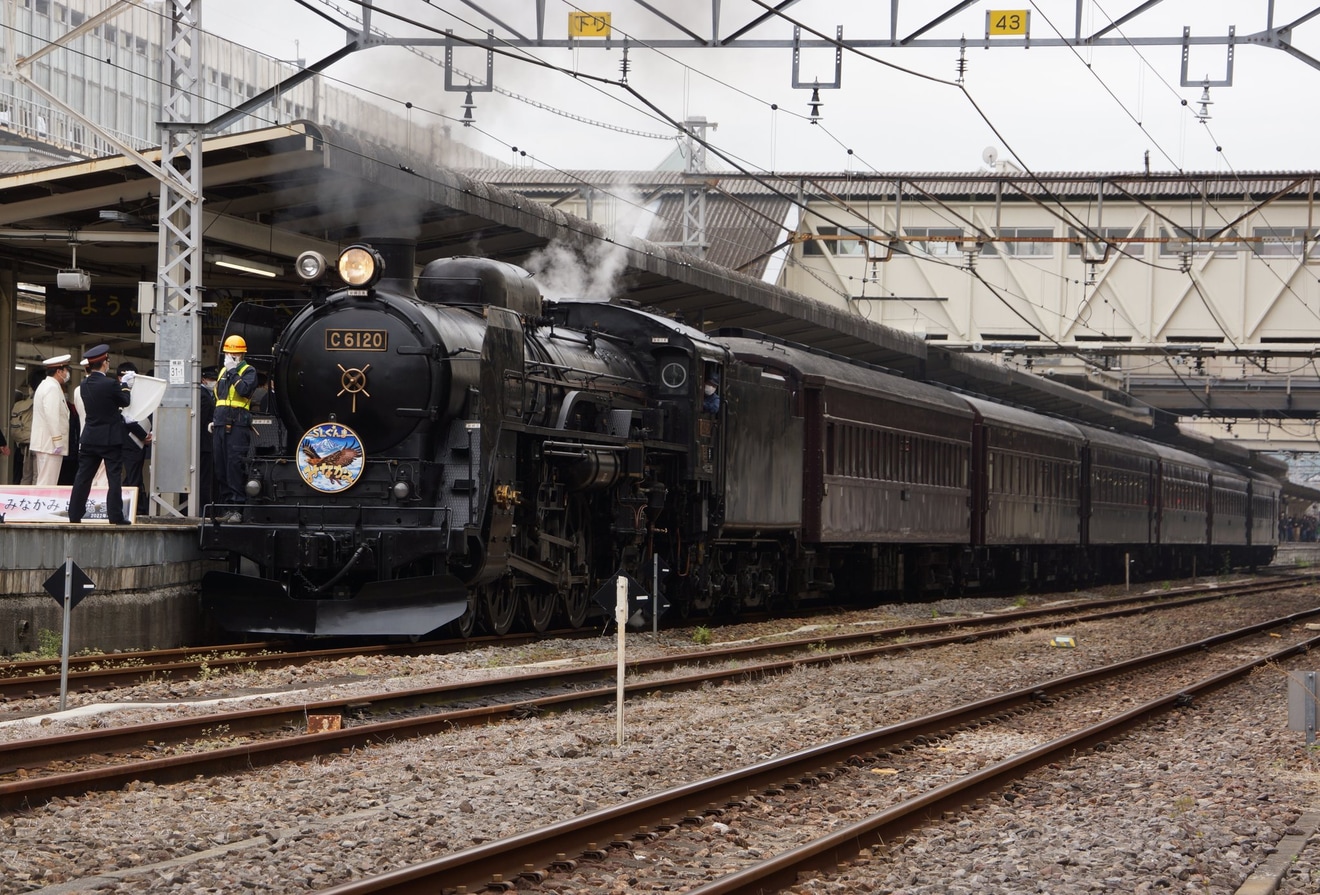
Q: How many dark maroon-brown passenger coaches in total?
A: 6